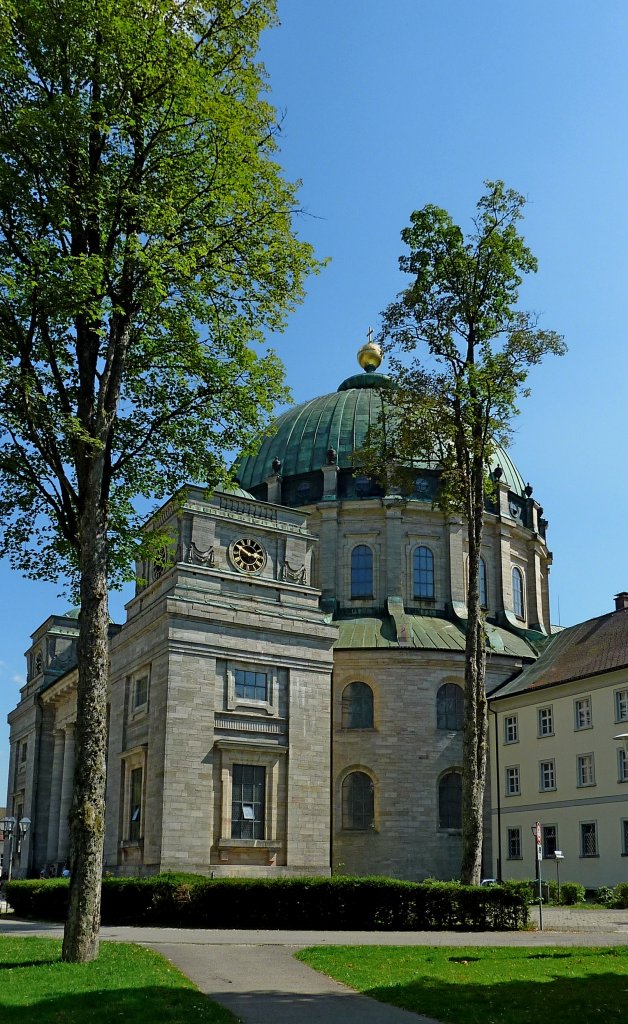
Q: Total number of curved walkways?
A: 1